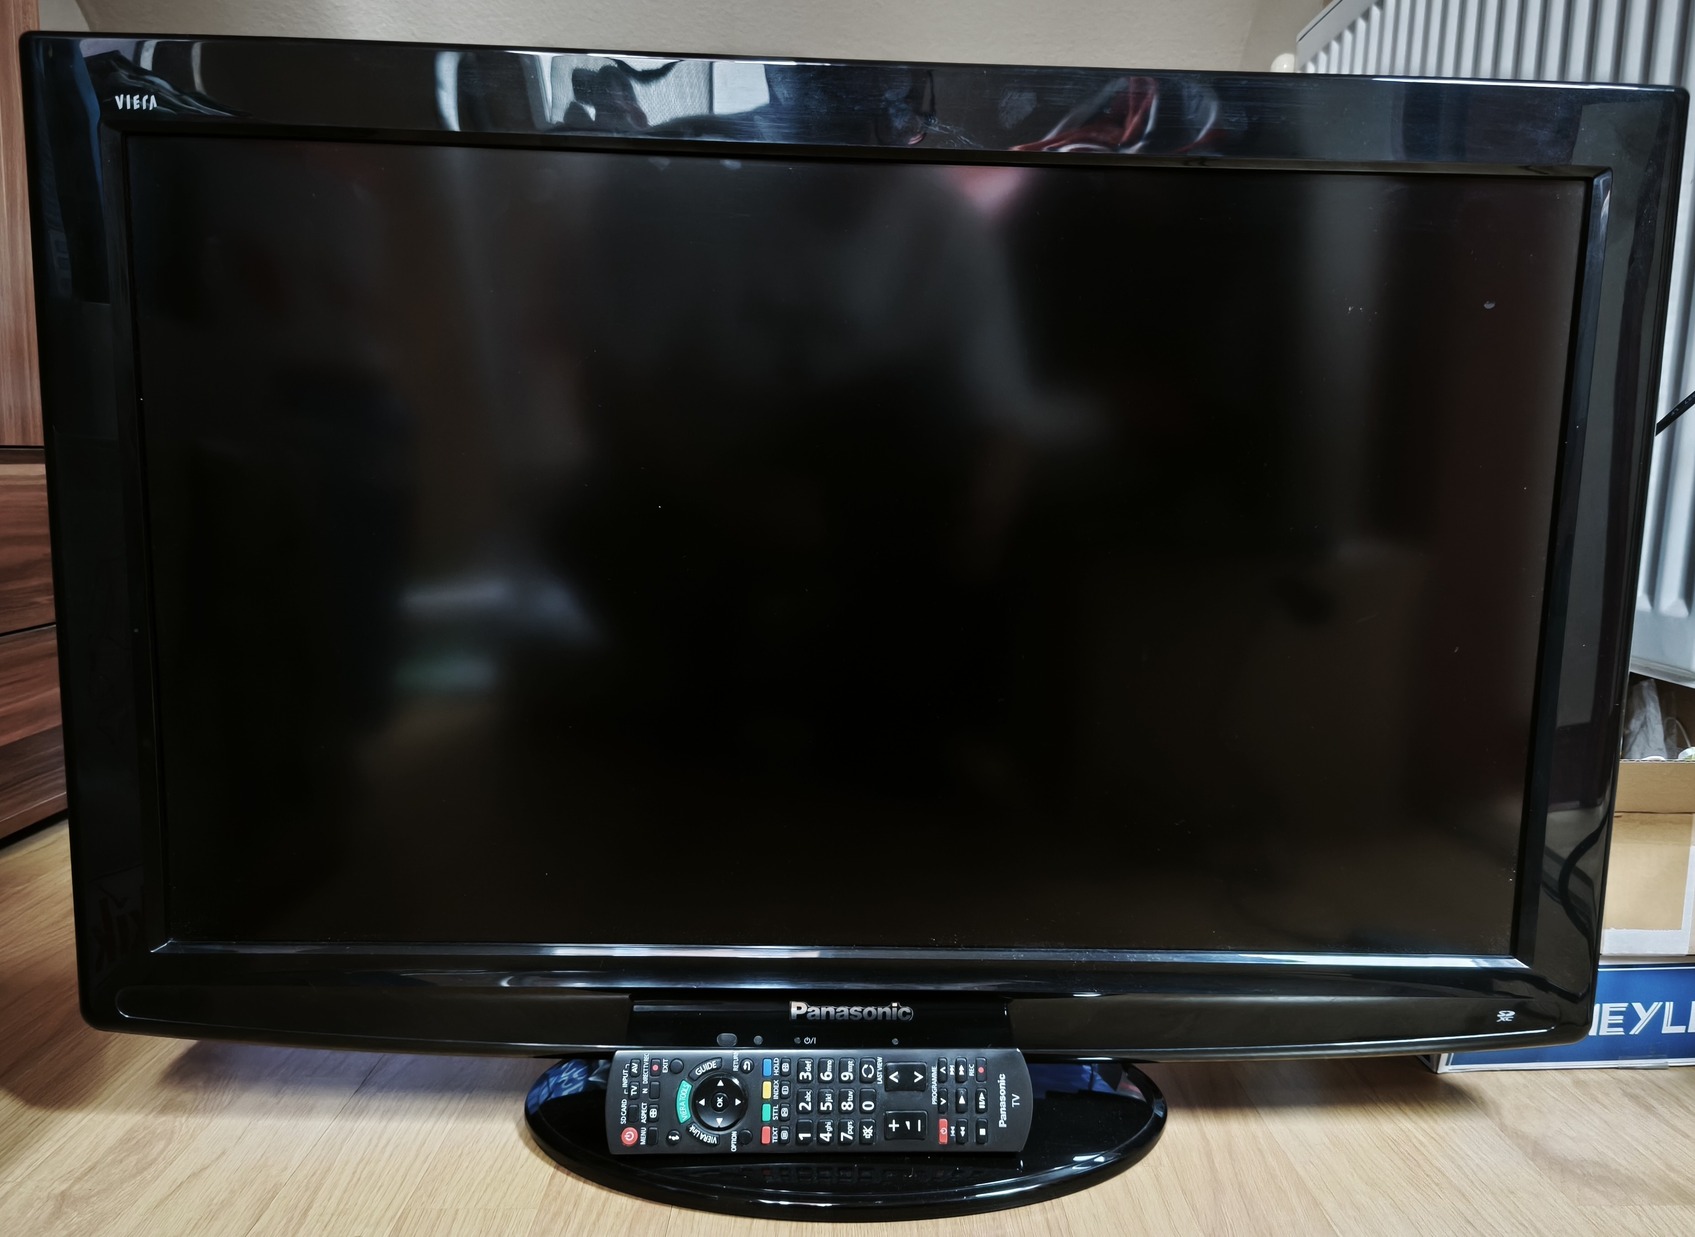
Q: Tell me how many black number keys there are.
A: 10